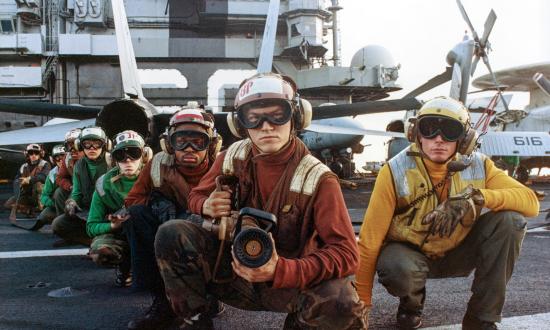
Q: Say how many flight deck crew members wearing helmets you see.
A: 8